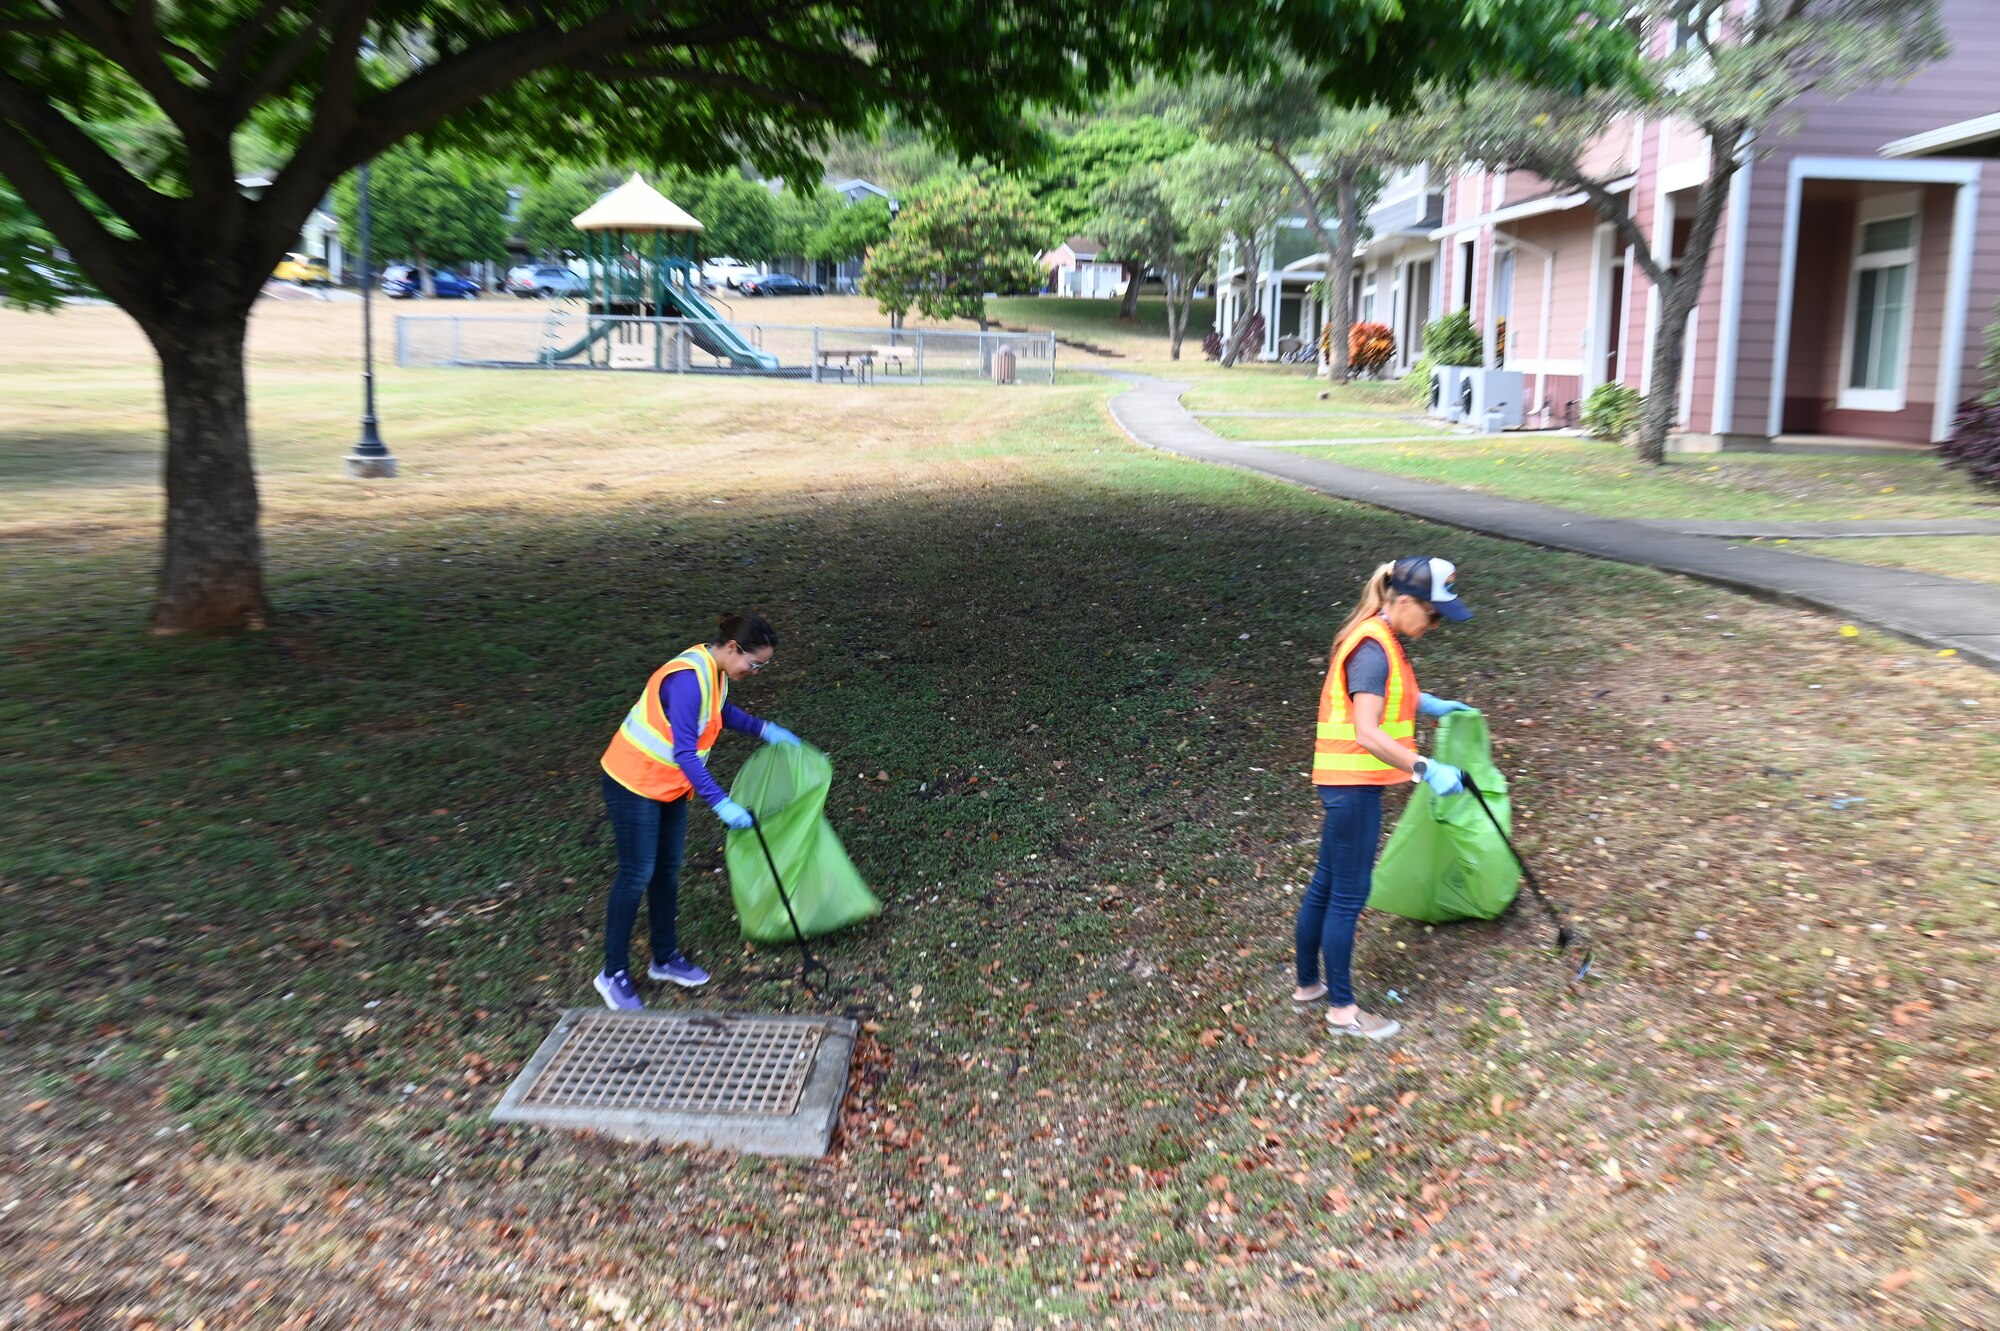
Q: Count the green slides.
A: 2